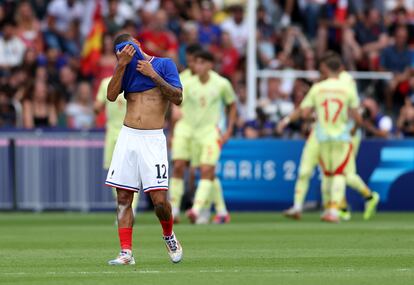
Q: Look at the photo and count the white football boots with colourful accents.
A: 2